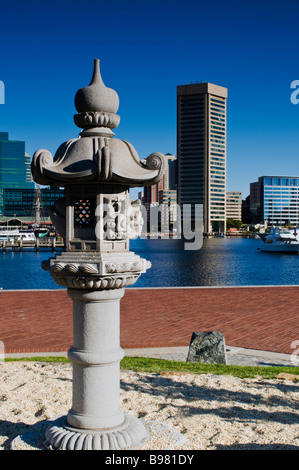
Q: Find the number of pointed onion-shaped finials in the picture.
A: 1